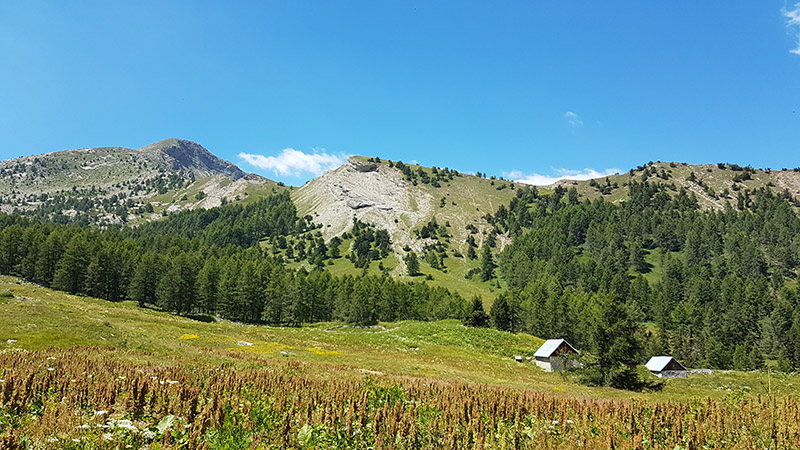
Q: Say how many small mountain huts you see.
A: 2